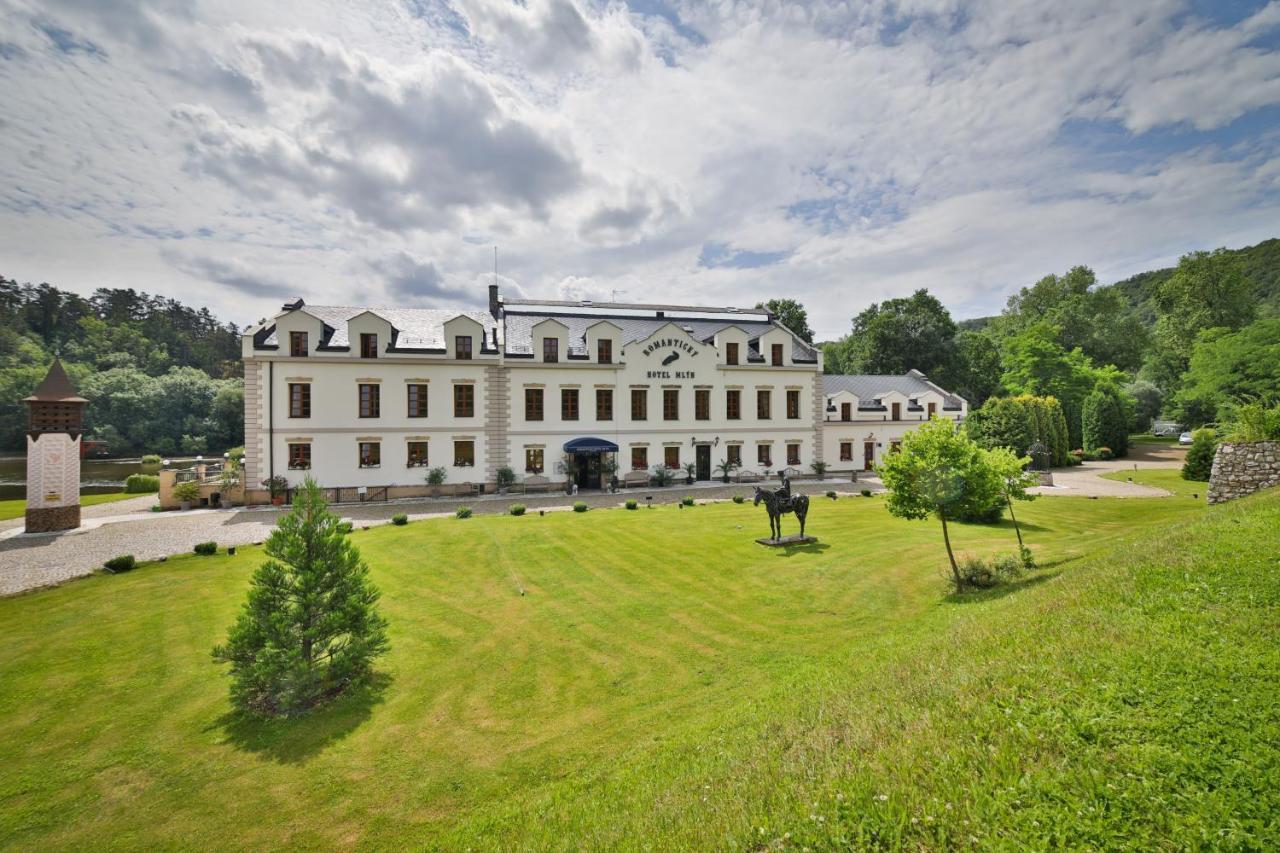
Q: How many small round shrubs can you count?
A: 12